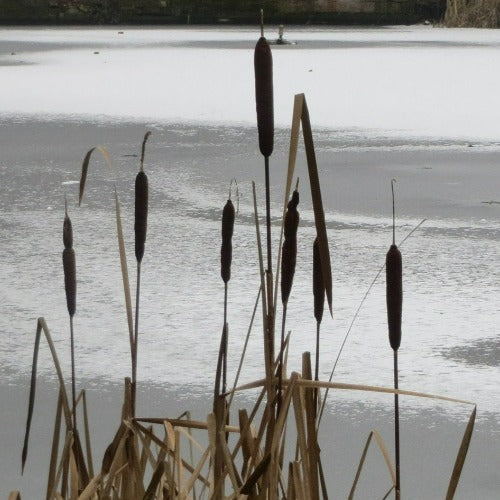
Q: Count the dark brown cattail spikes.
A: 7